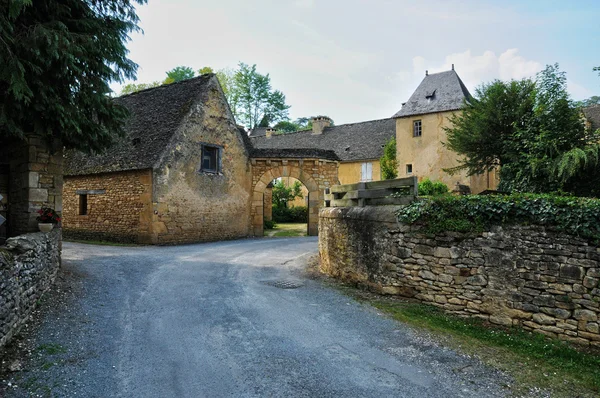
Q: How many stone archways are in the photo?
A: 1